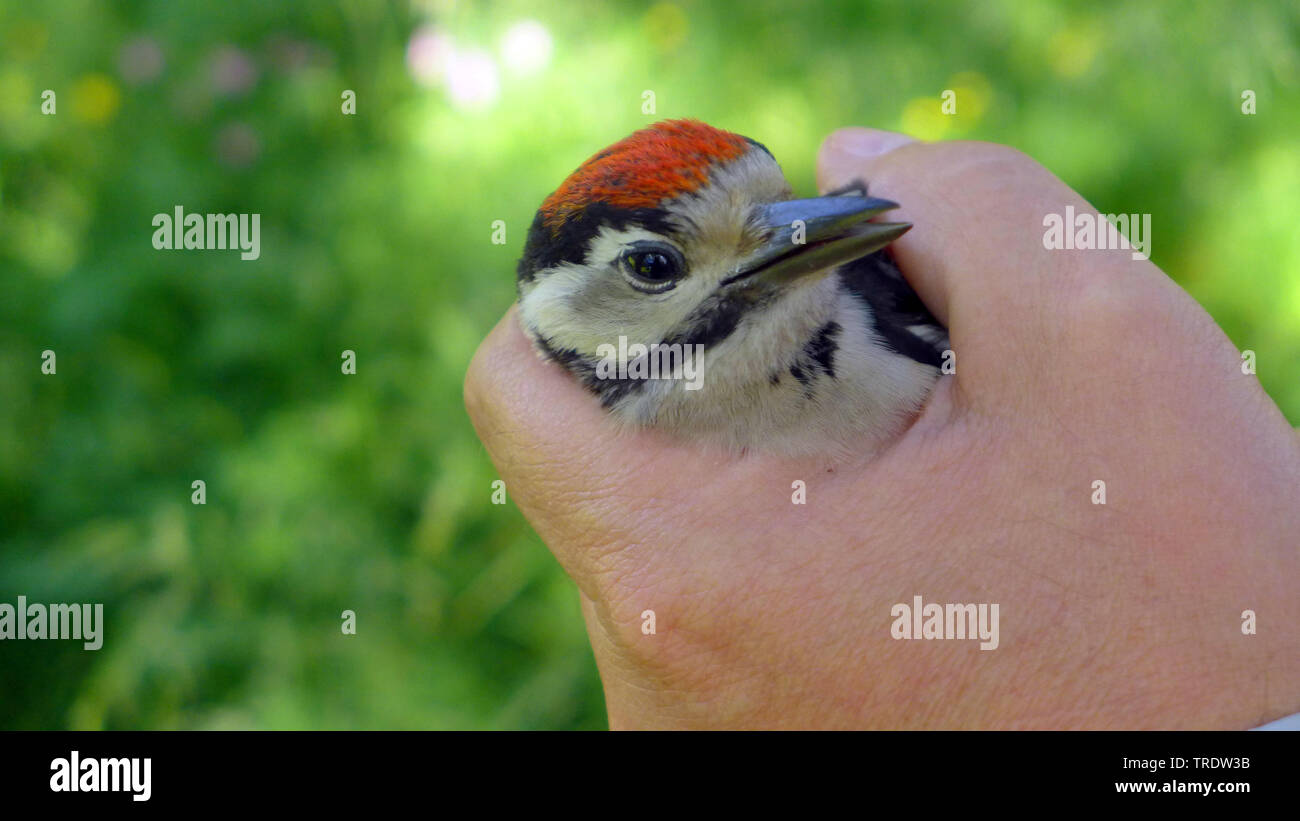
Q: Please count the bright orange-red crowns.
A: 1